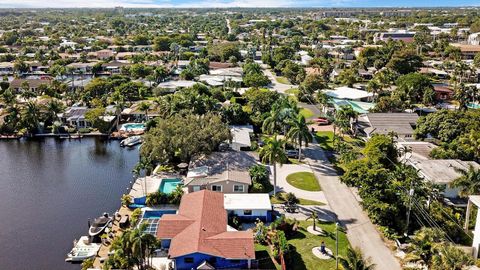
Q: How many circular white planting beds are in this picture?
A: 2